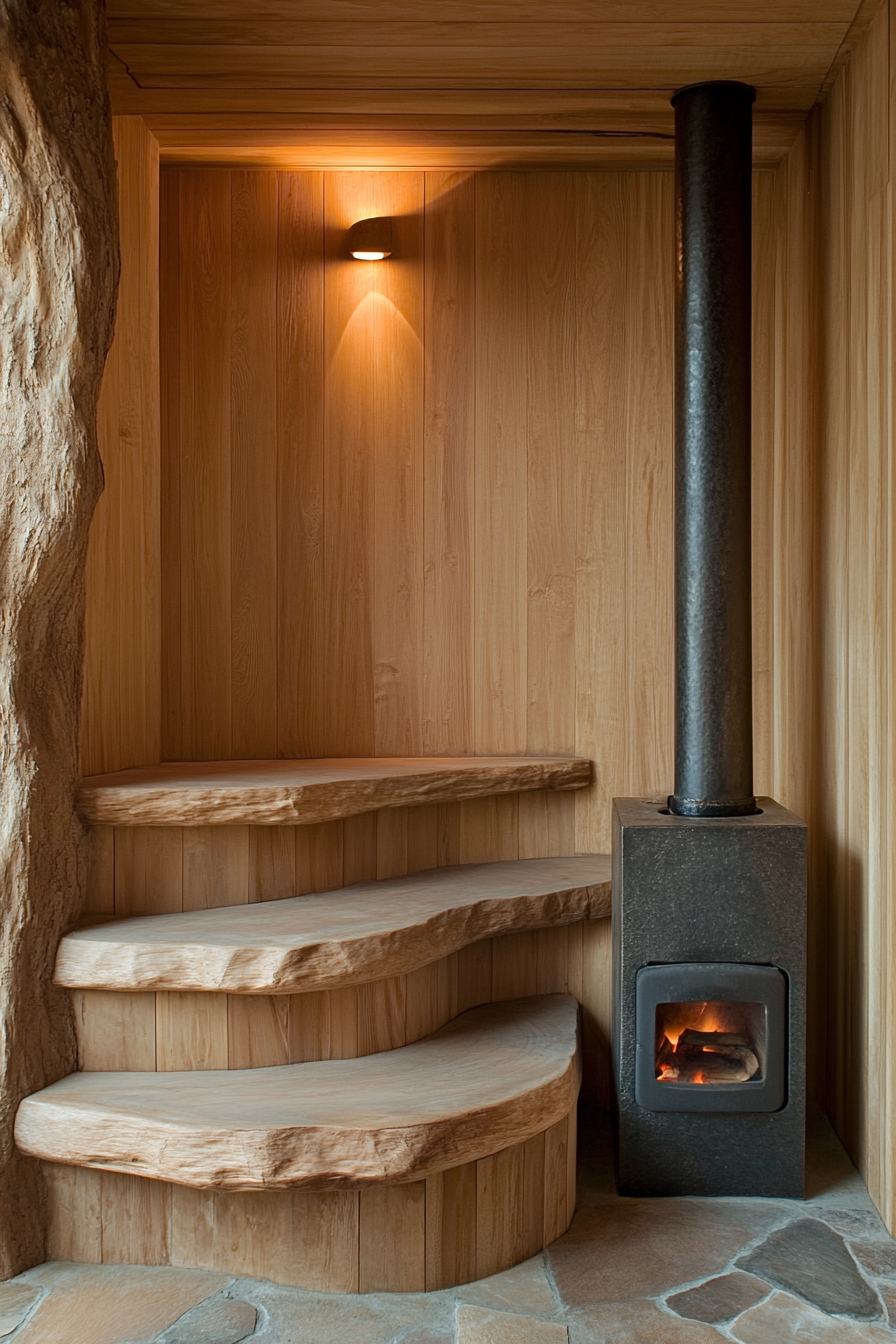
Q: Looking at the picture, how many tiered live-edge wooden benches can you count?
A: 3